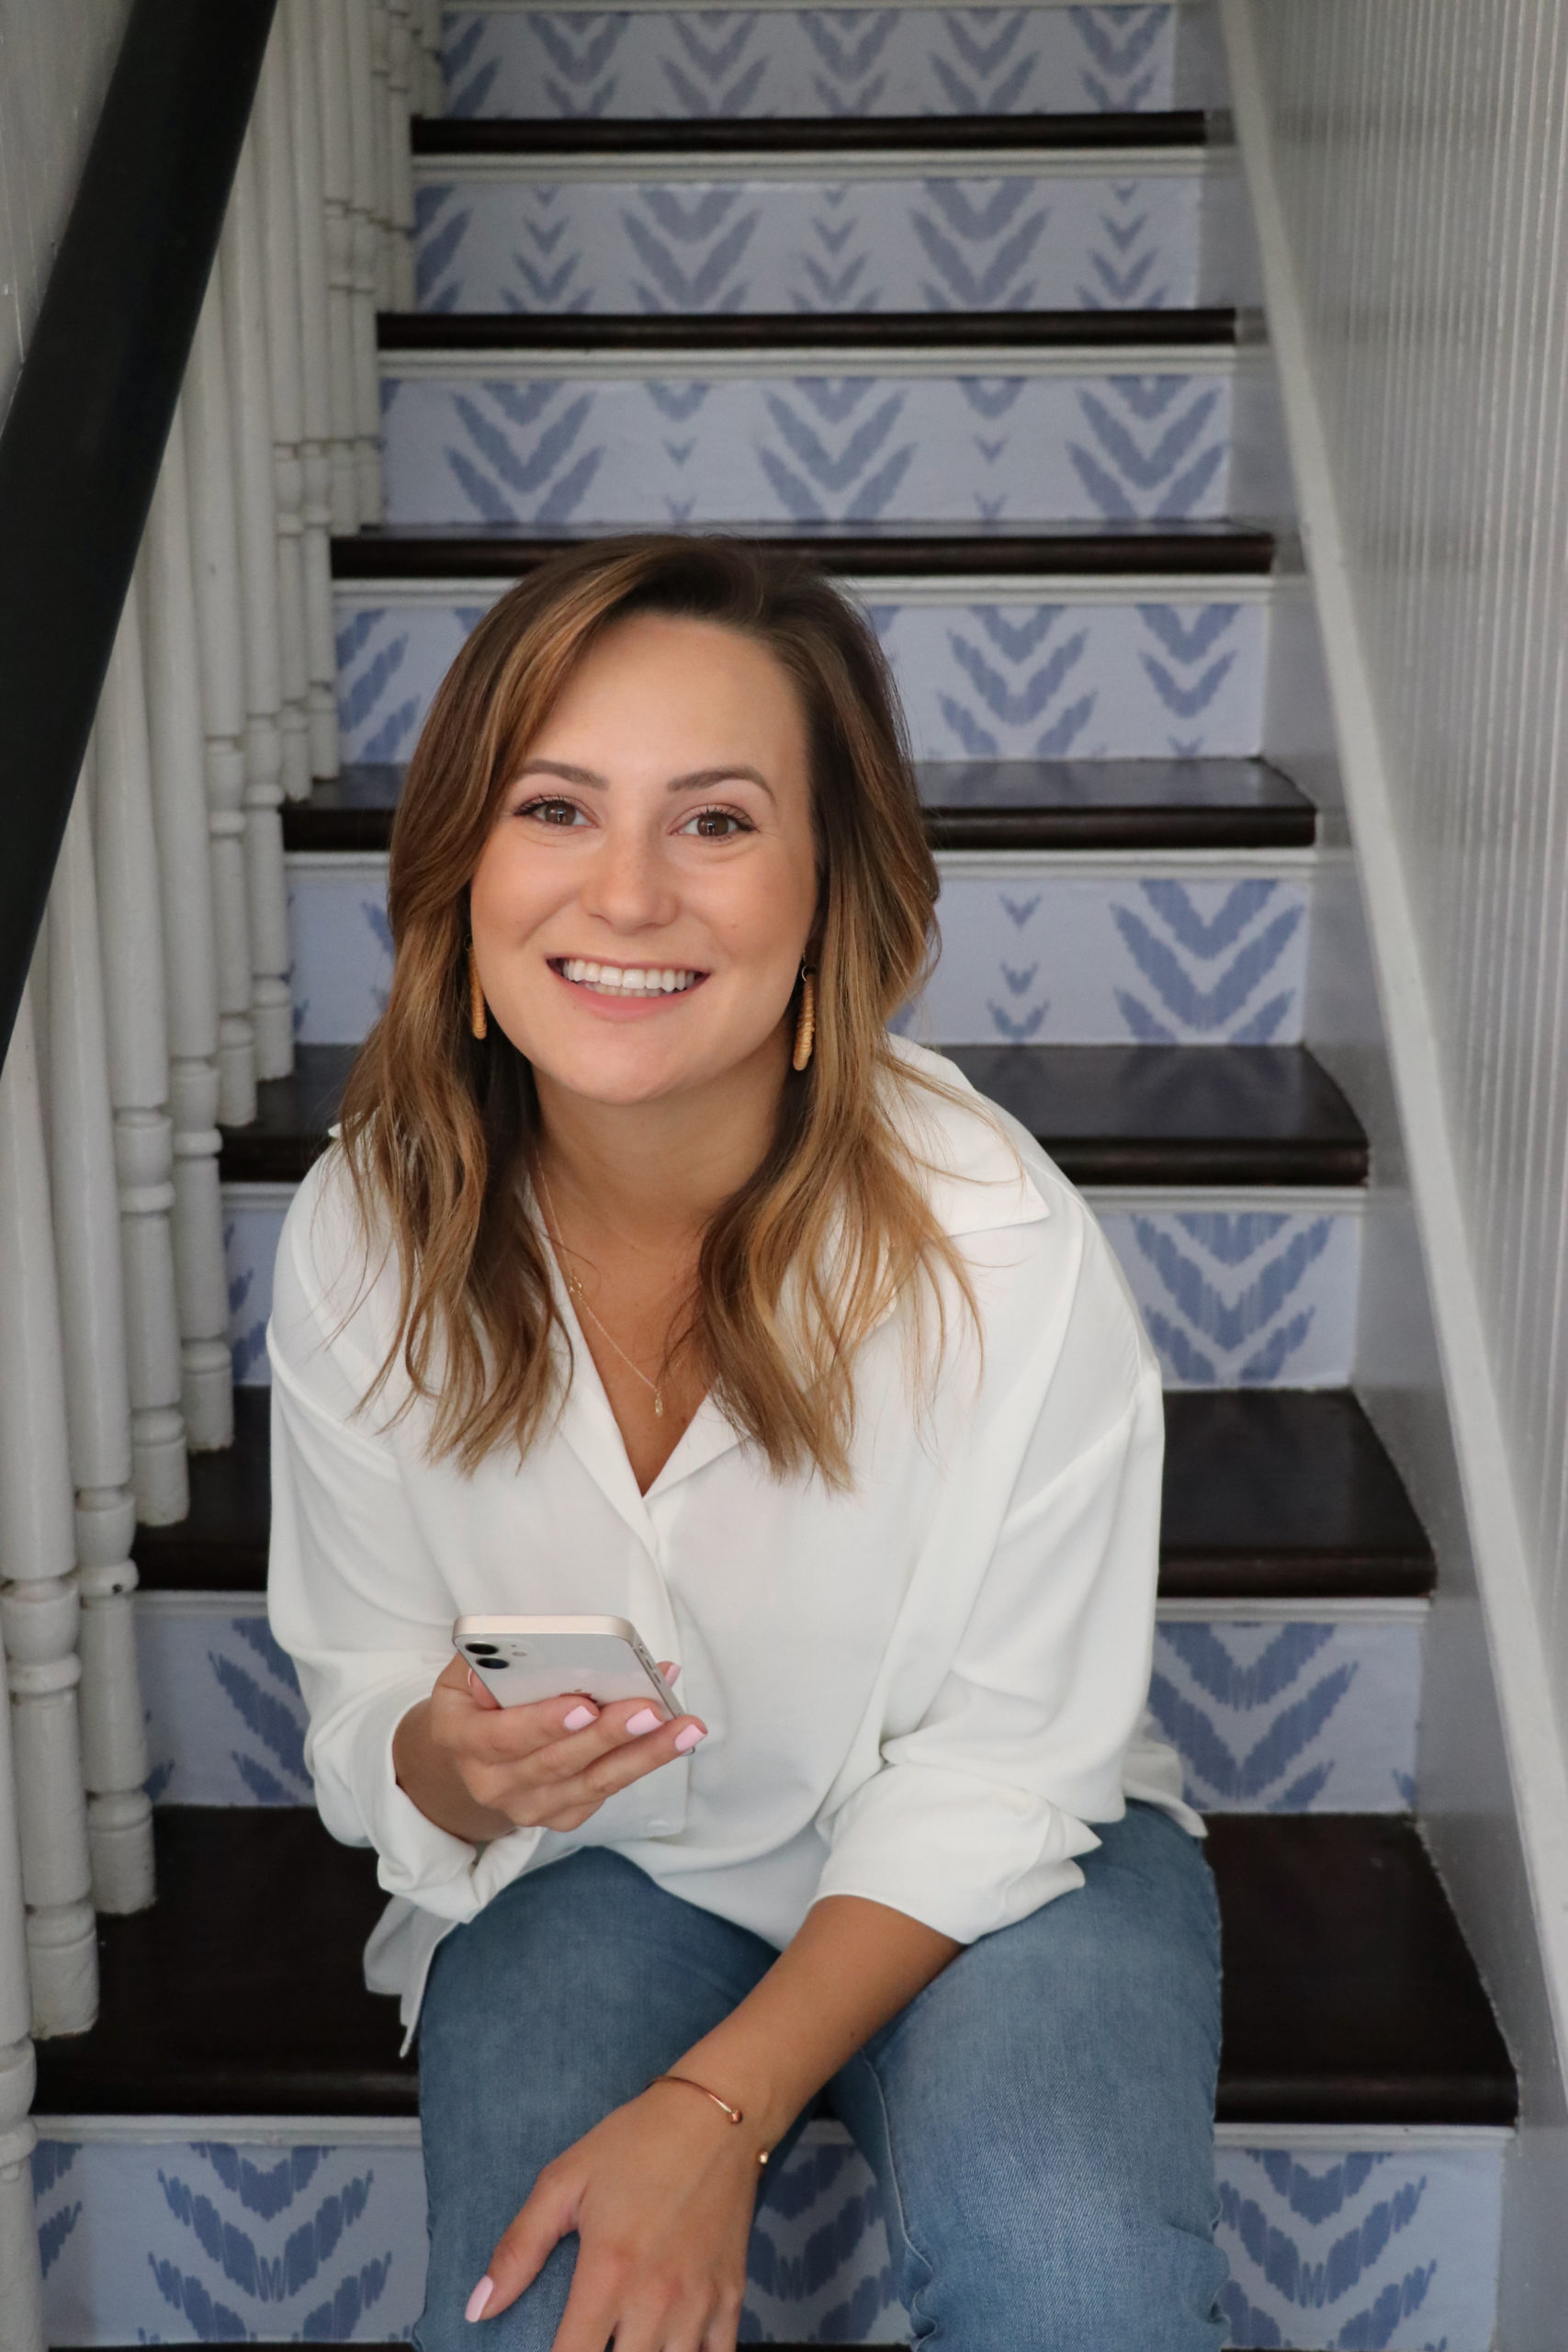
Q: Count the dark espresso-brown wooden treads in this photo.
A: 7